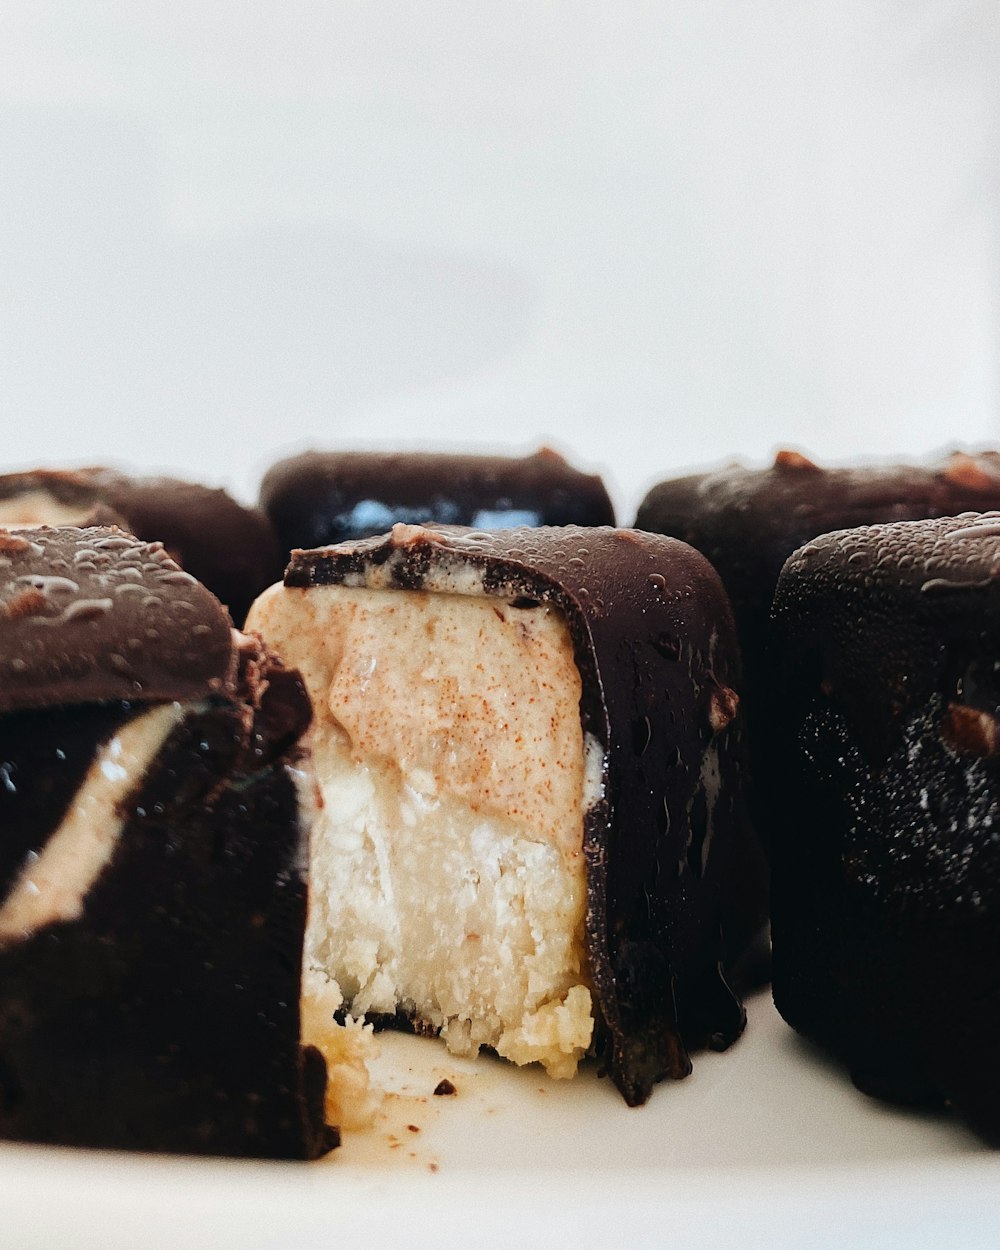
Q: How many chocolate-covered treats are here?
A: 6